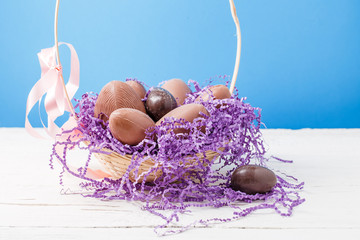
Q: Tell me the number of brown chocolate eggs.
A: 8